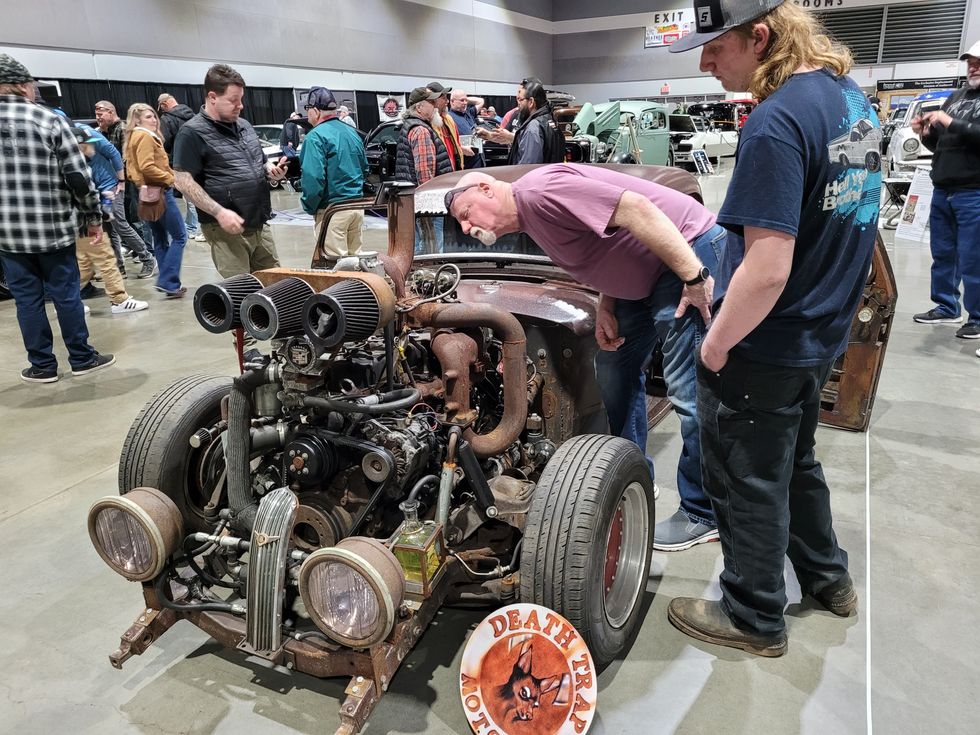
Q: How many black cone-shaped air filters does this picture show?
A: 3